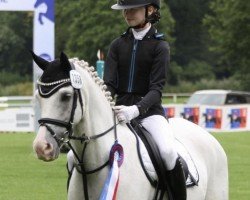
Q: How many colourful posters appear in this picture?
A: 4